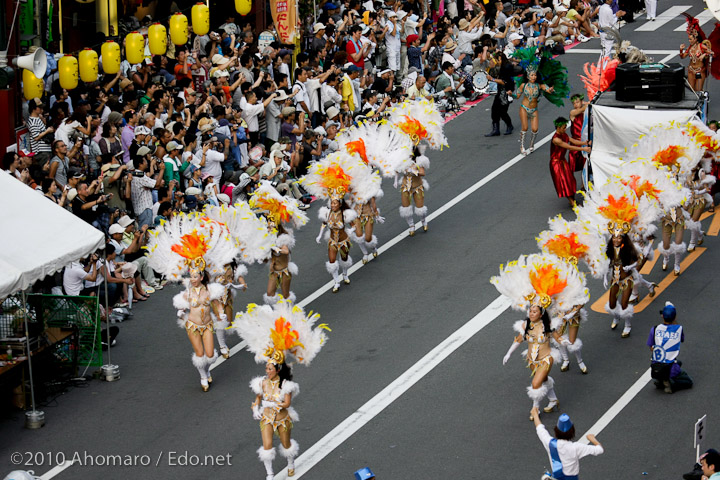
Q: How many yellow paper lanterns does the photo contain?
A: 9